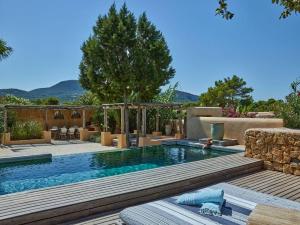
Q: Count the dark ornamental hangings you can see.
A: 2